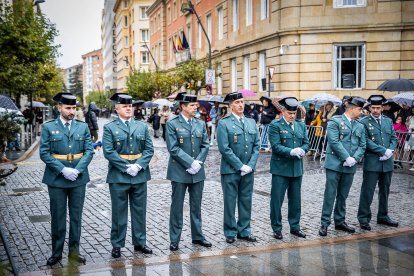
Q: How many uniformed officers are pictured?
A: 7